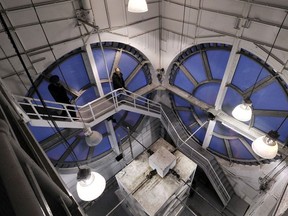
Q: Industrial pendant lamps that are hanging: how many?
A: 5